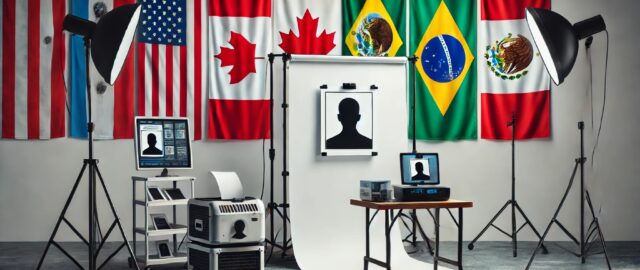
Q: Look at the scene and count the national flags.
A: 8